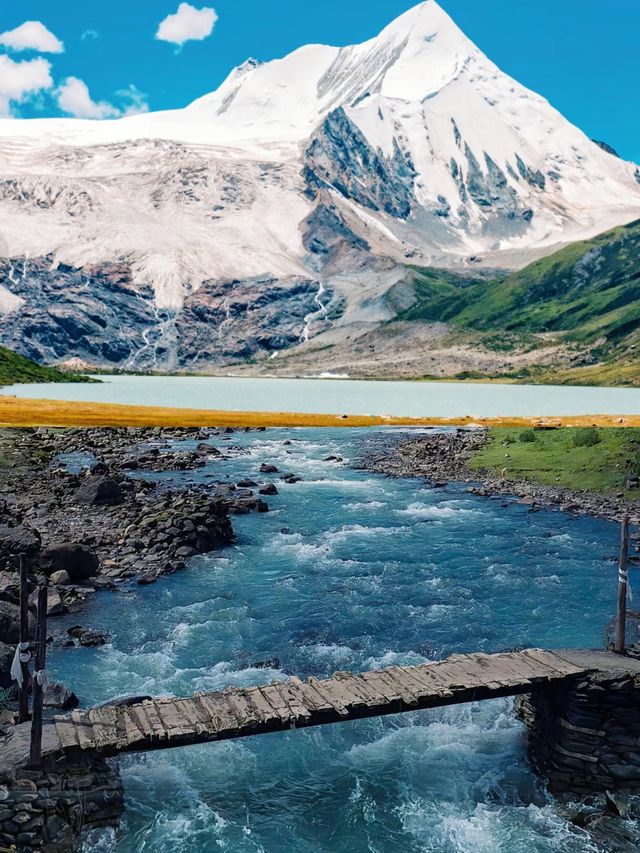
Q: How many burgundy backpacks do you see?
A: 0